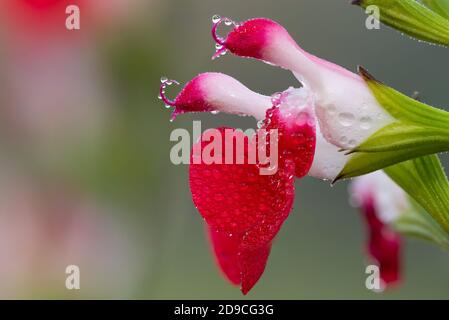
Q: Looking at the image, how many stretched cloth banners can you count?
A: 0